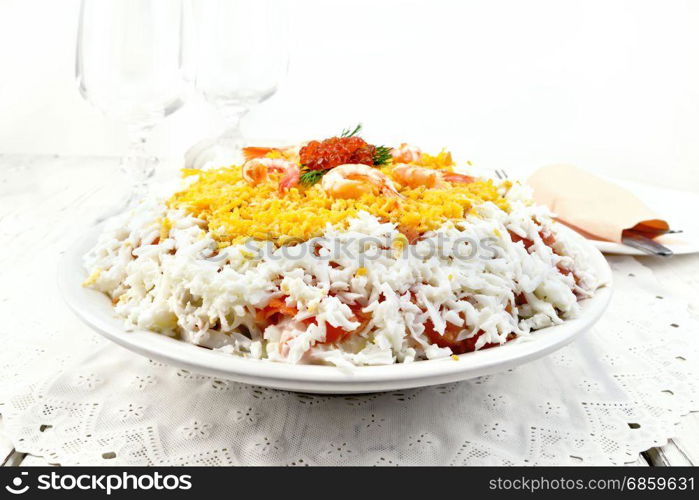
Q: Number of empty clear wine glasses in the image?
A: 2